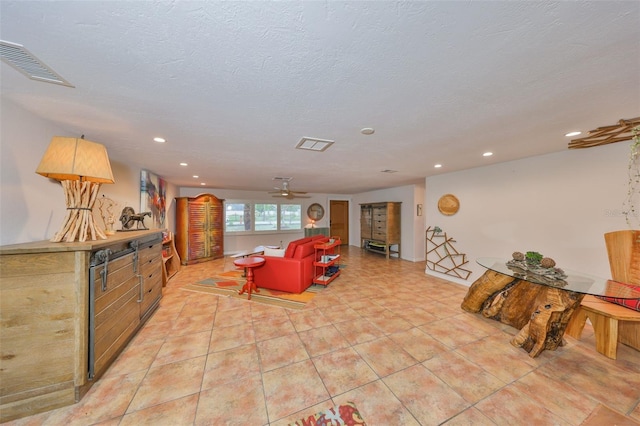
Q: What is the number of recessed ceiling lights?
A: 7